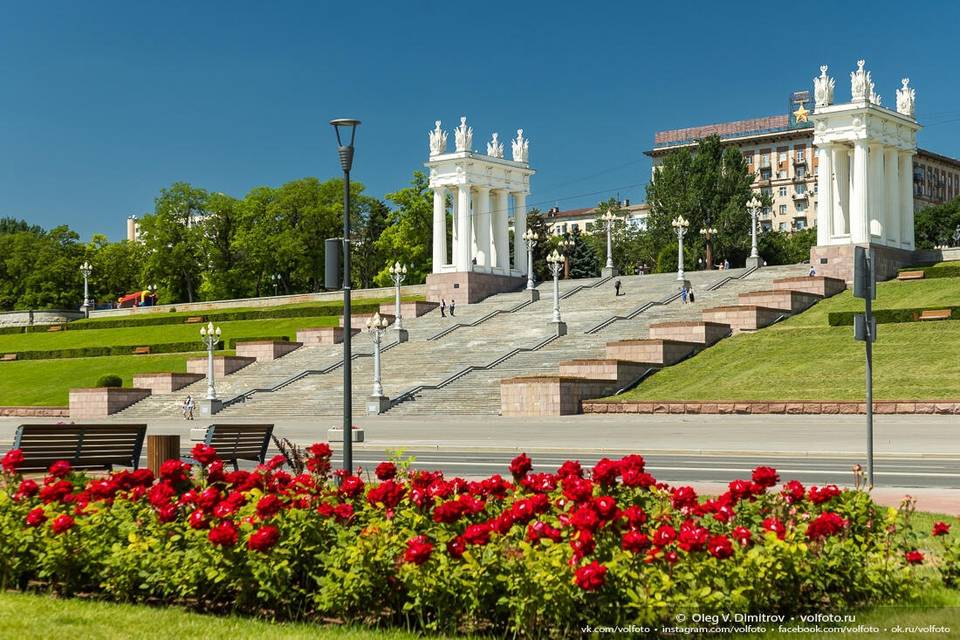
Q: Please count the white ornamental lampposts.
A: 9